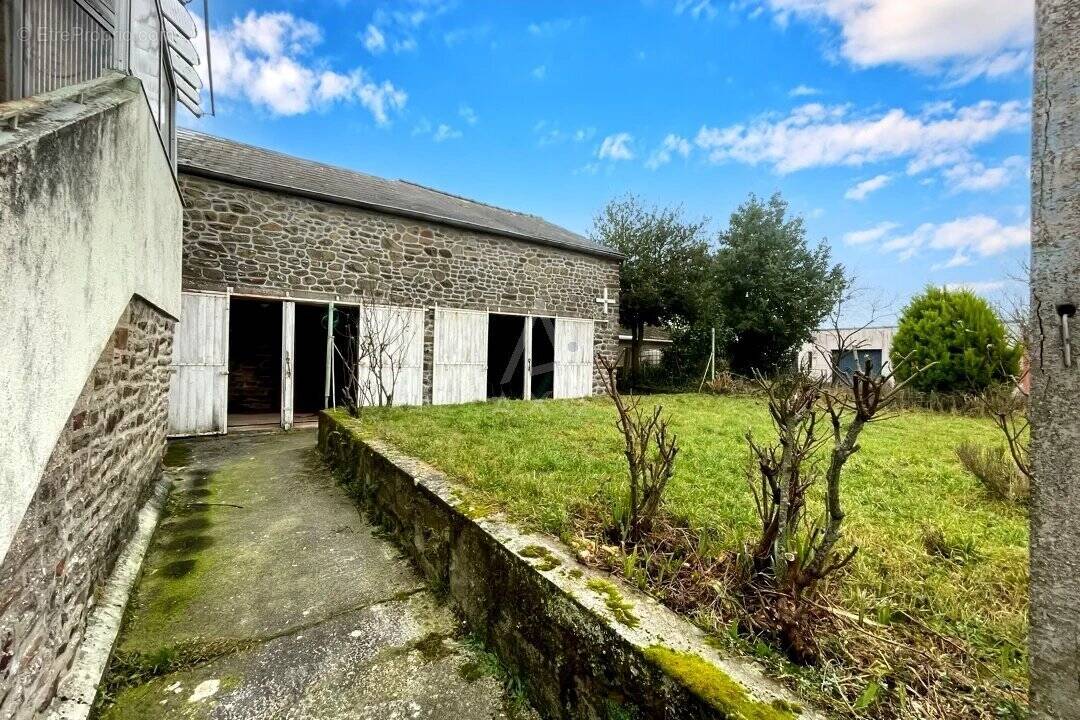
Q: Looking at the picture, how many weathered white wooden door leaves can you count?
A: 4